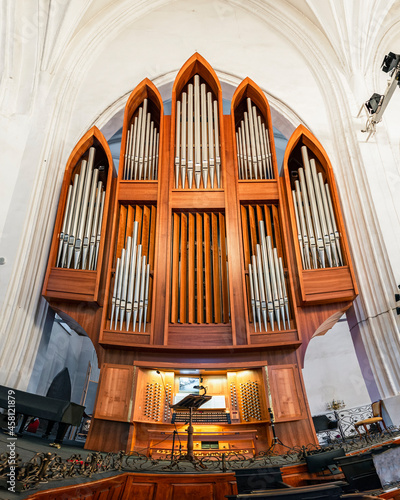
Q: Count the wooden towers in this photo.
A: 5